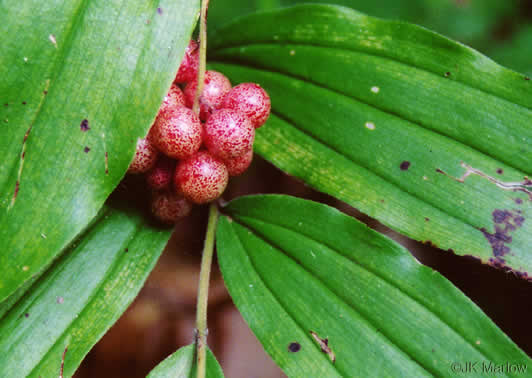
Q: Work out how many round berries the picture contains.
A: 11